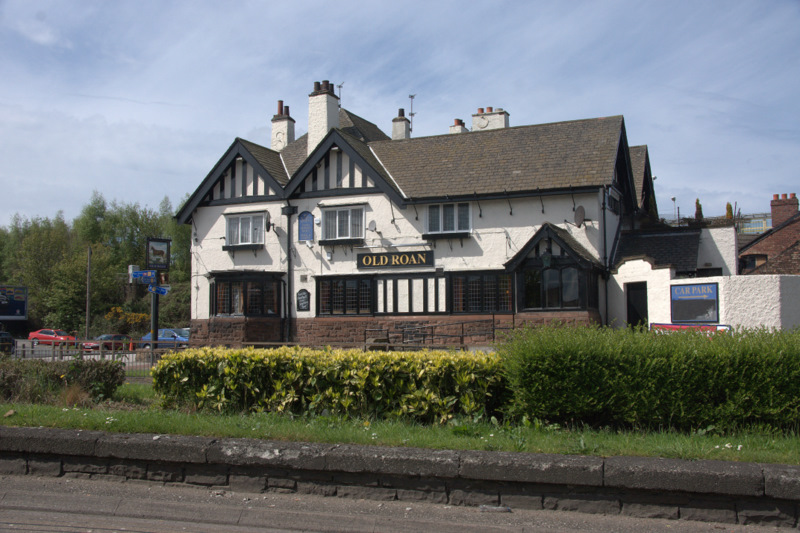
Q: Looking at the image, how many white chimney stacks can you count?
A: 5